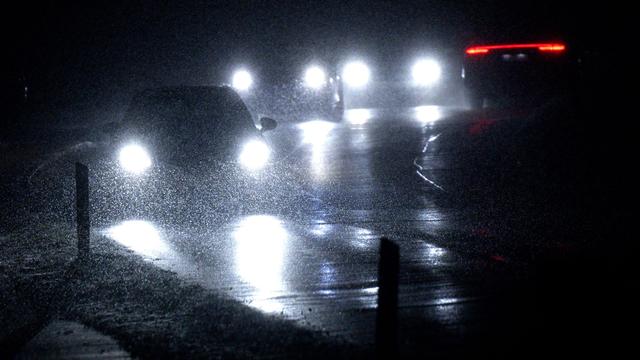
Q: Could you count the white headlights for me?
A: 6